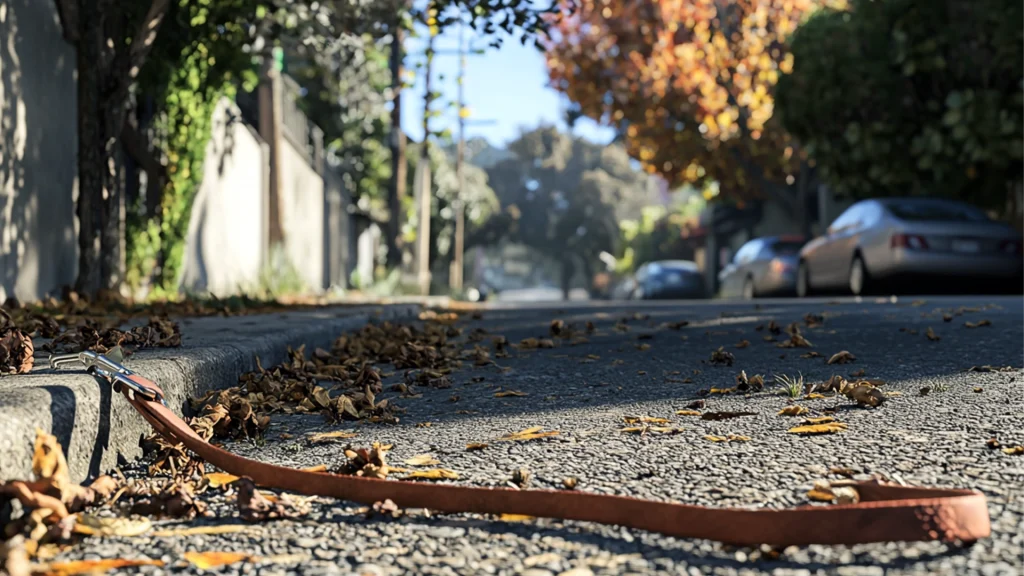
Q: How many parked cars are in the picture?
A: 3